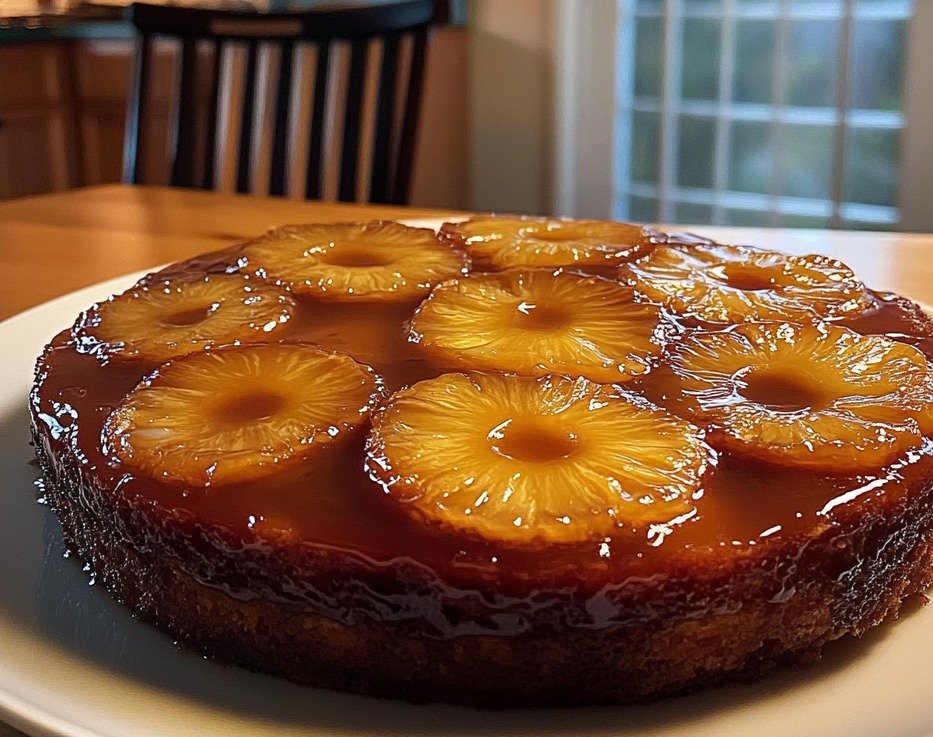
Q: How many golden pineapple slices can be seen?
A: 8